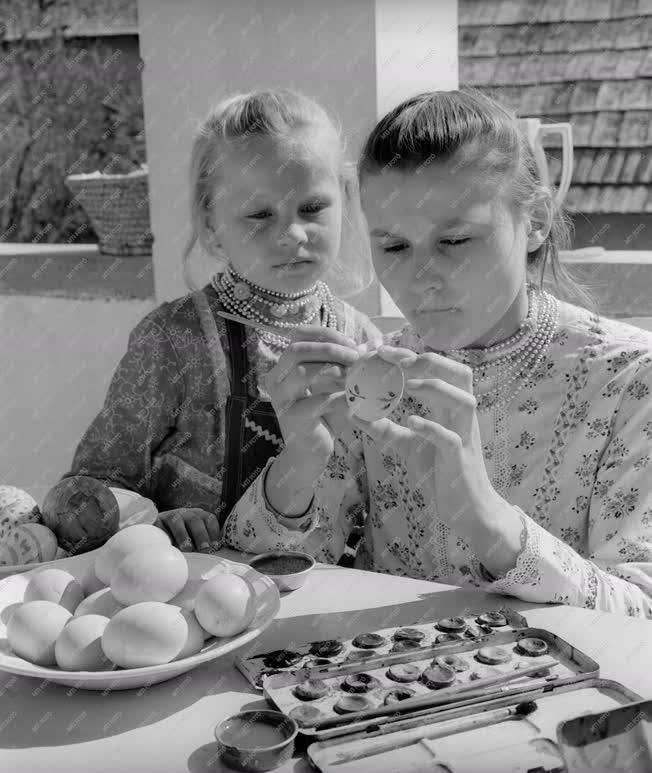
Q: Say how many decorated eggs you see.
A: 4